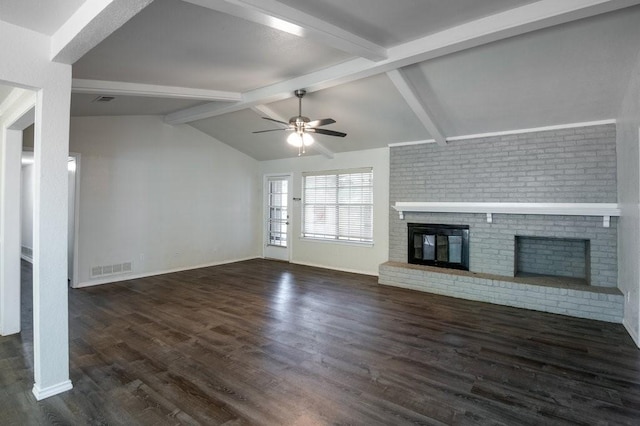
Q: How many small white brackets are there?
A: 3